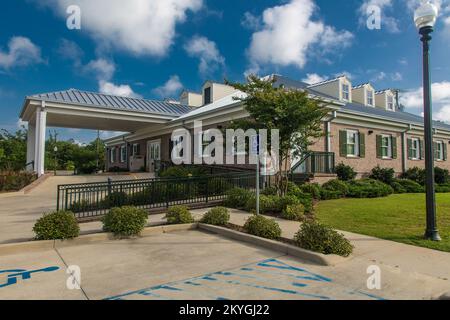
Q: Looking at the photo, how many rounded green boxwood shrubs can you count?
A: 6